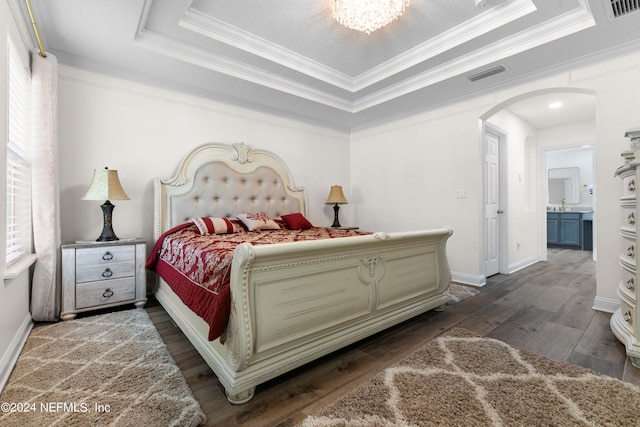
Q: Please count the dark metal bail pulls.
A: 3